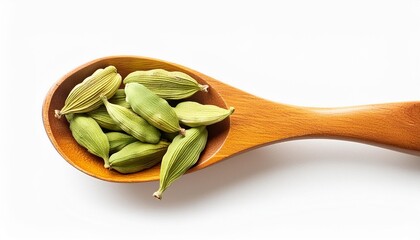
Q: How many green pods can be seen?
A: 11